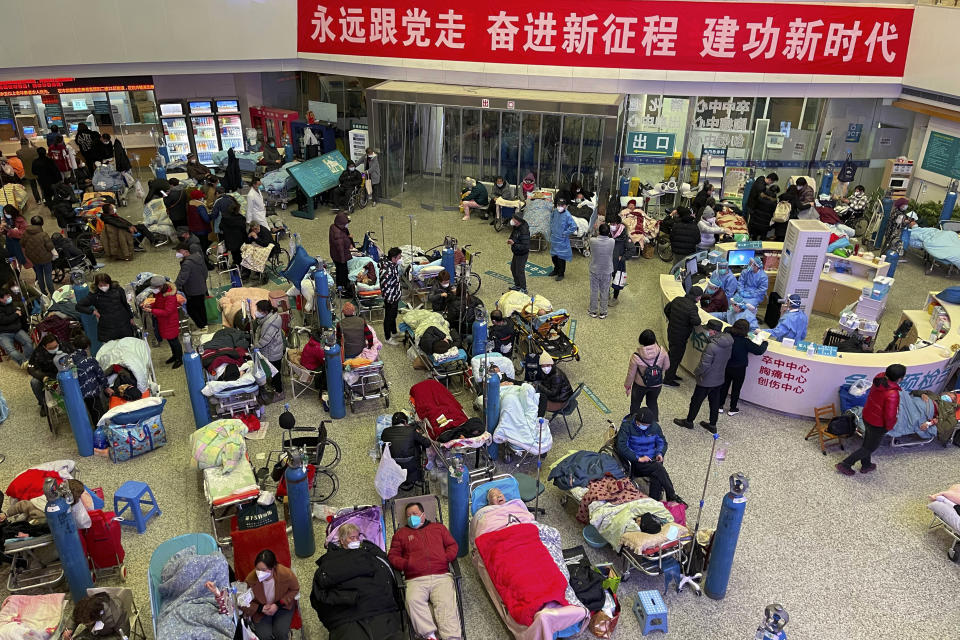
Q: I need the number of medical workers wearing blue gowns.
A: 5